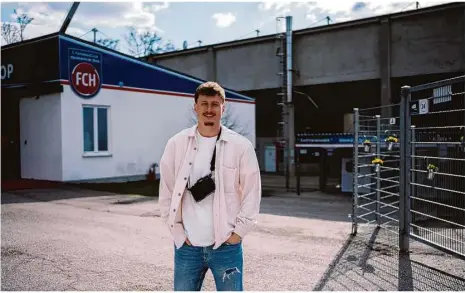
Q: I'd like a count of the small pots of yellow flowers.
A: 4